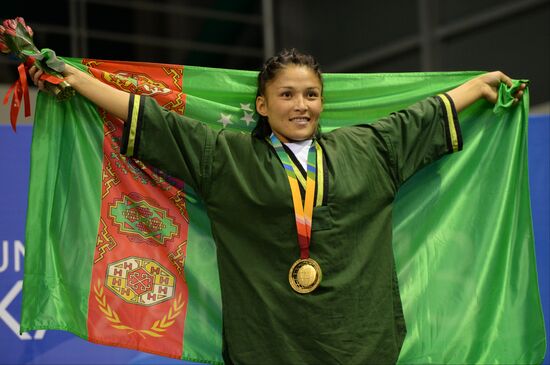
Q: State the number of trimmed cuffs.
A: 2